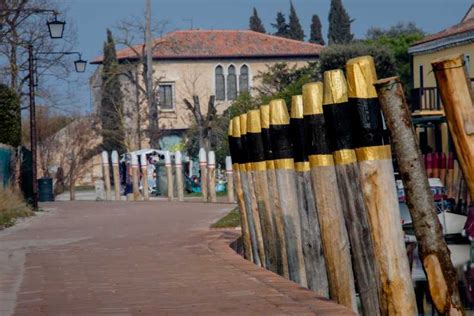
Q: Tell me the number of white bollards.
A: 9